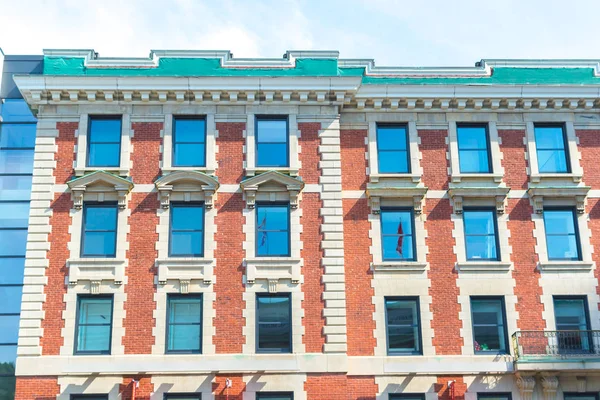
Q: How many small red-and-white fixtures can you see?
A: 3